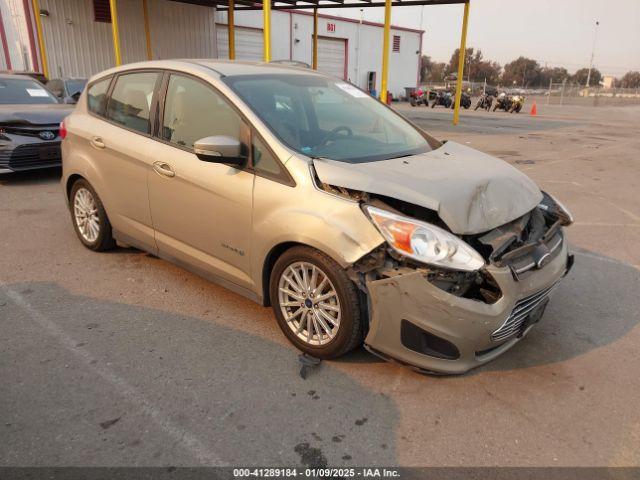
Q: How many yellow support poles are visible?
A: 8